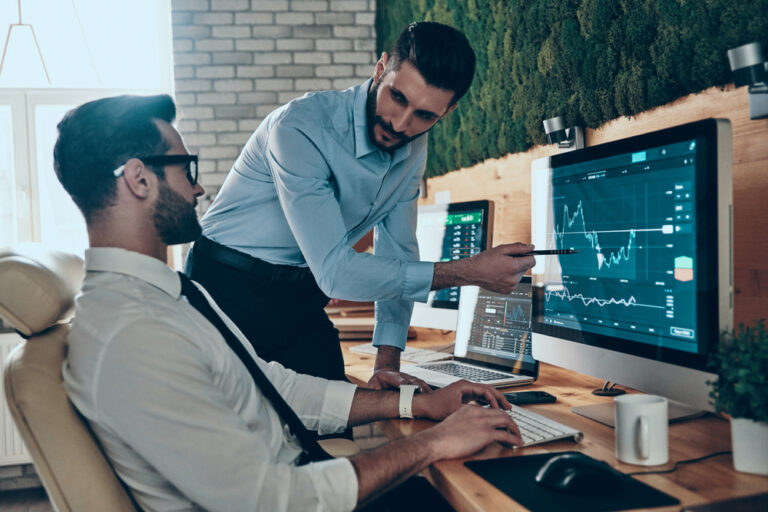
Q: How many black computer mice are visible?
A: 1